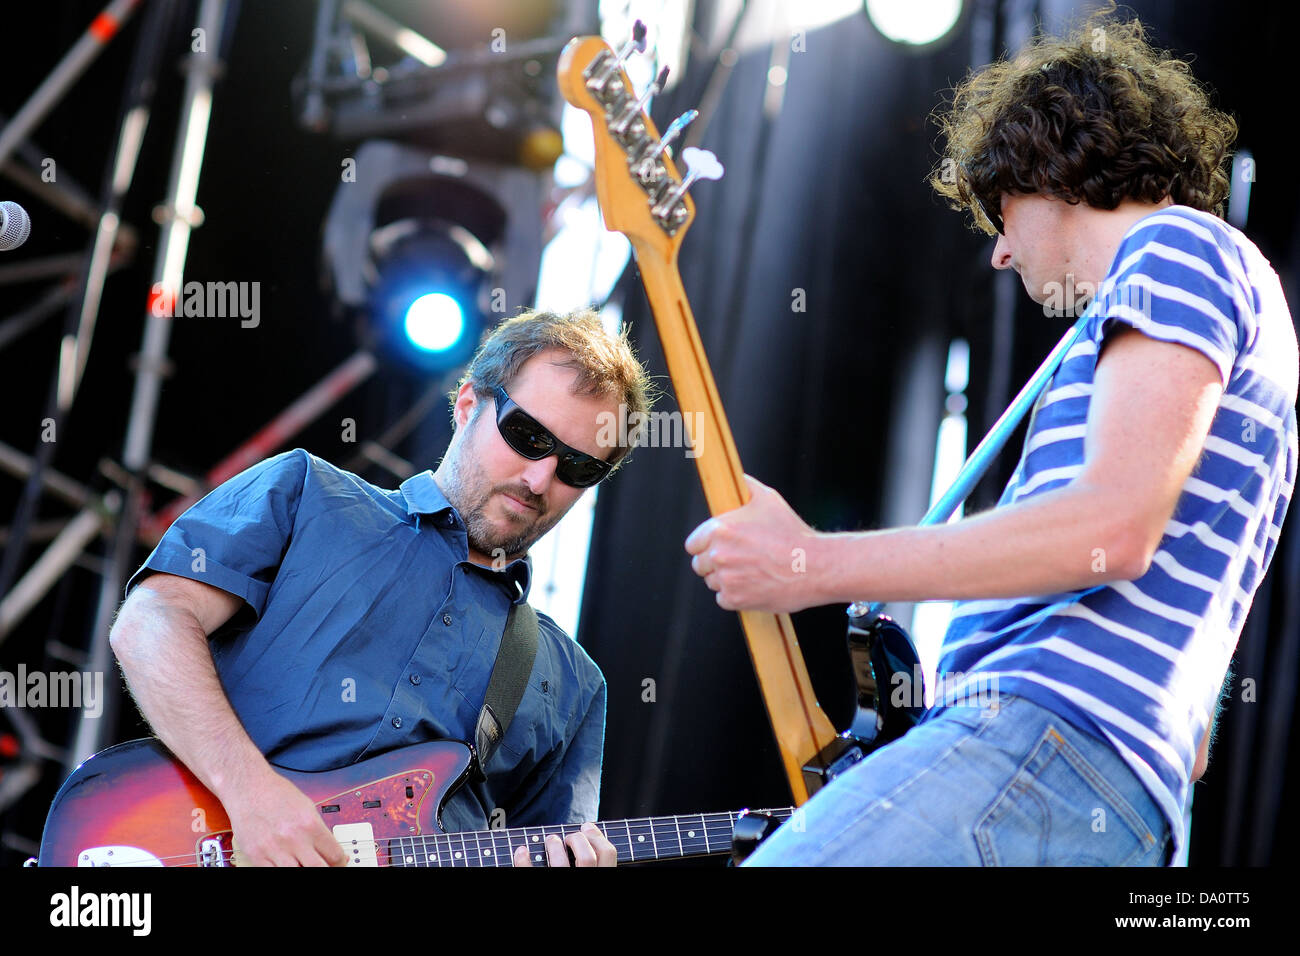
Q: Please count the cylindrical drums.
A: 0